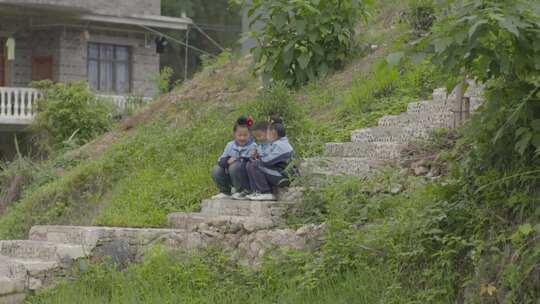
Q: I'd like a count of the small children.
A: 3